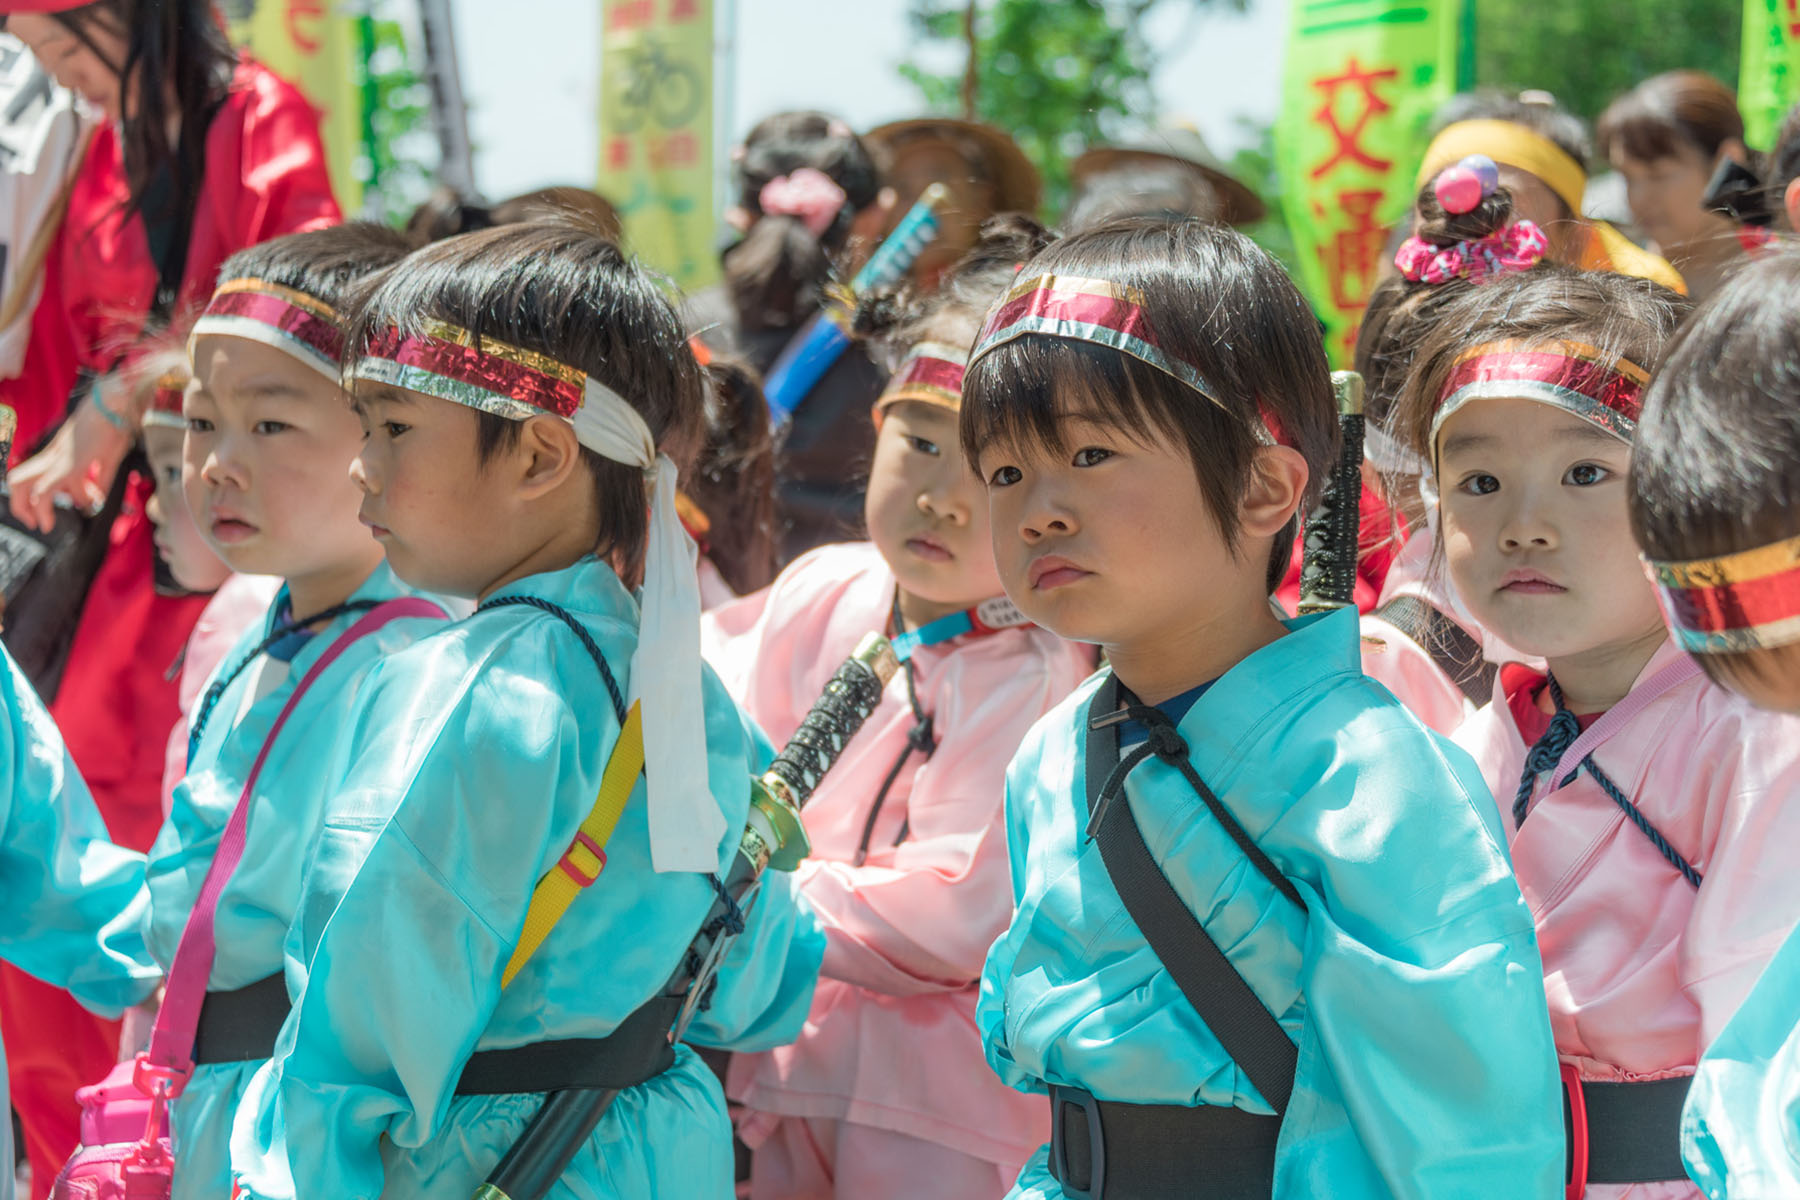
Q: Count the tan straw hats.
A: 2